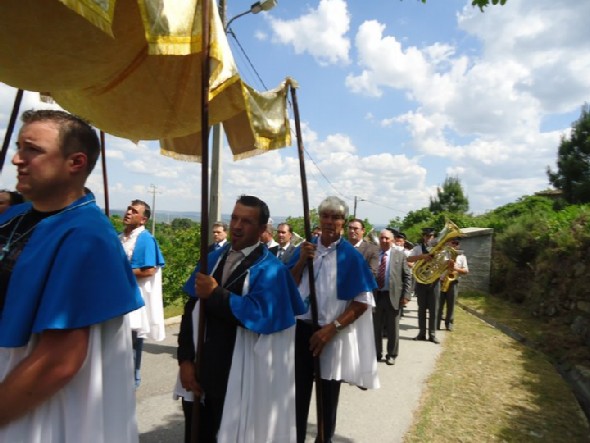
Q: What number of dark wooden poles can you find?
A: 4